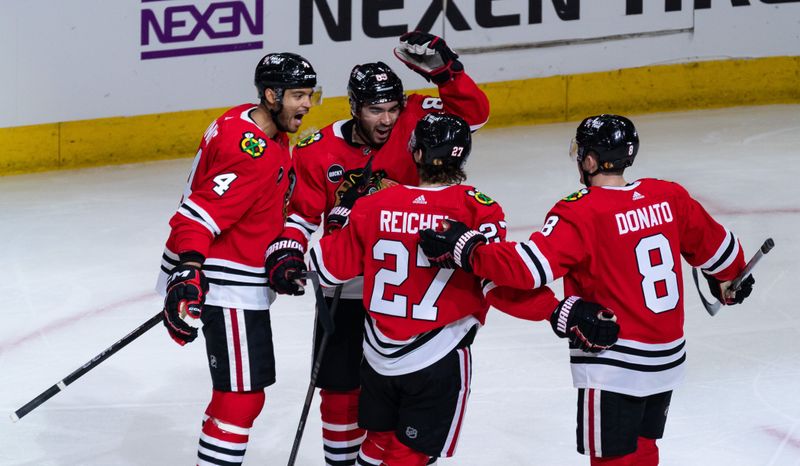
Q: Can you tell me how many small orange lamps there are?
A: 0